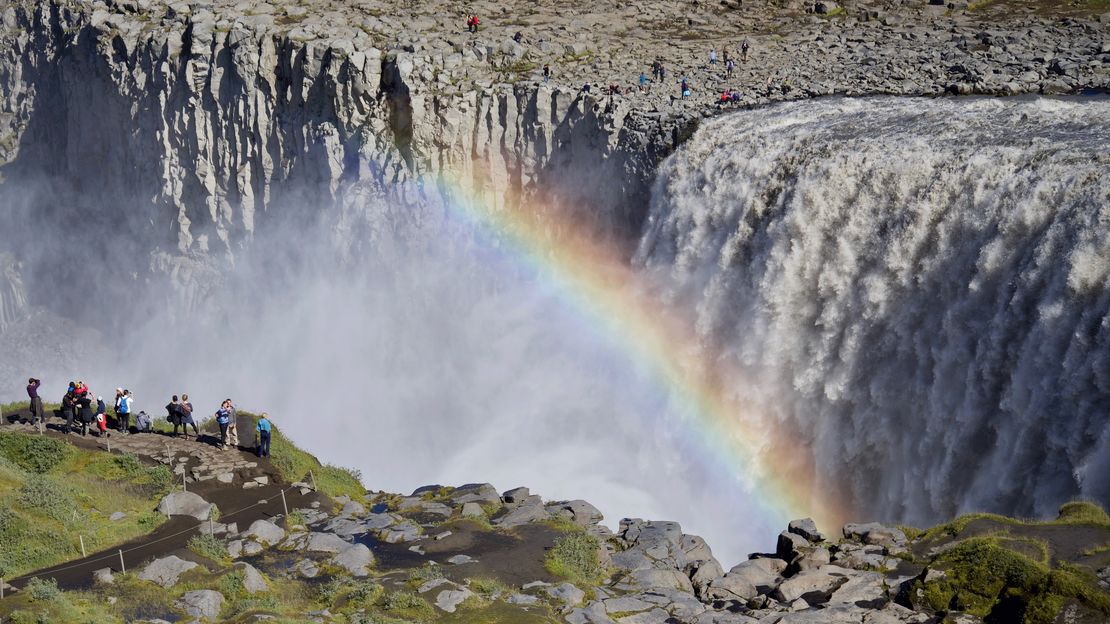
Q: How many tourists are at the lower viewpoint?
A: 14